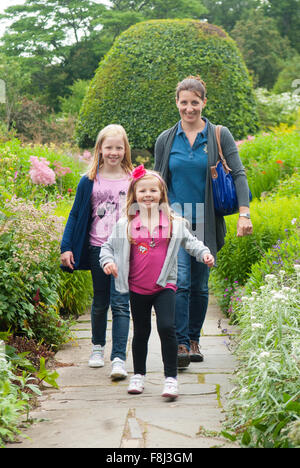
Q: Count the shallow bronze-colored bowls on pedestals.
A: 0